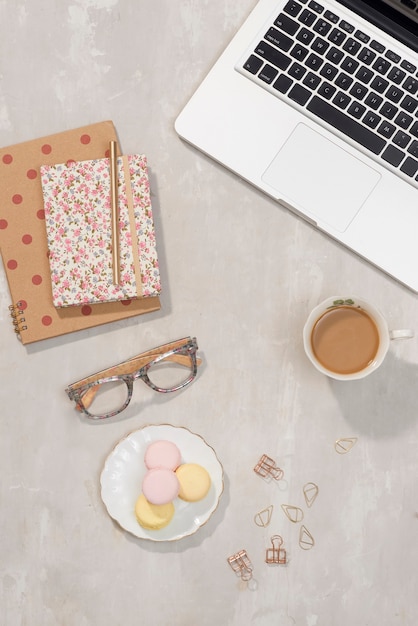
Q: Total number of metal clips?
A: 8